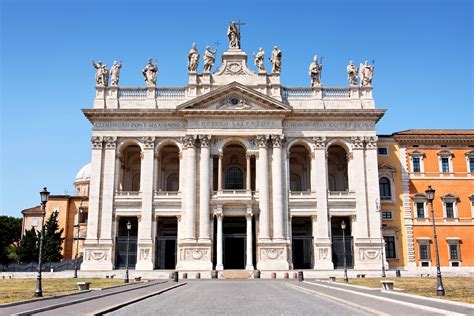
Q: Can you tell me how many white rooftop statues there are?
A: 11